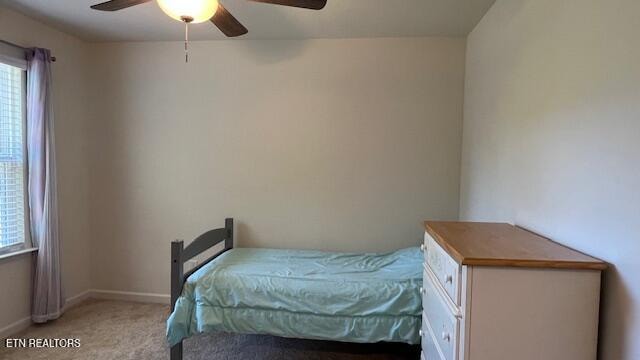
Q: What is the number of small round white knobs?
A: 5